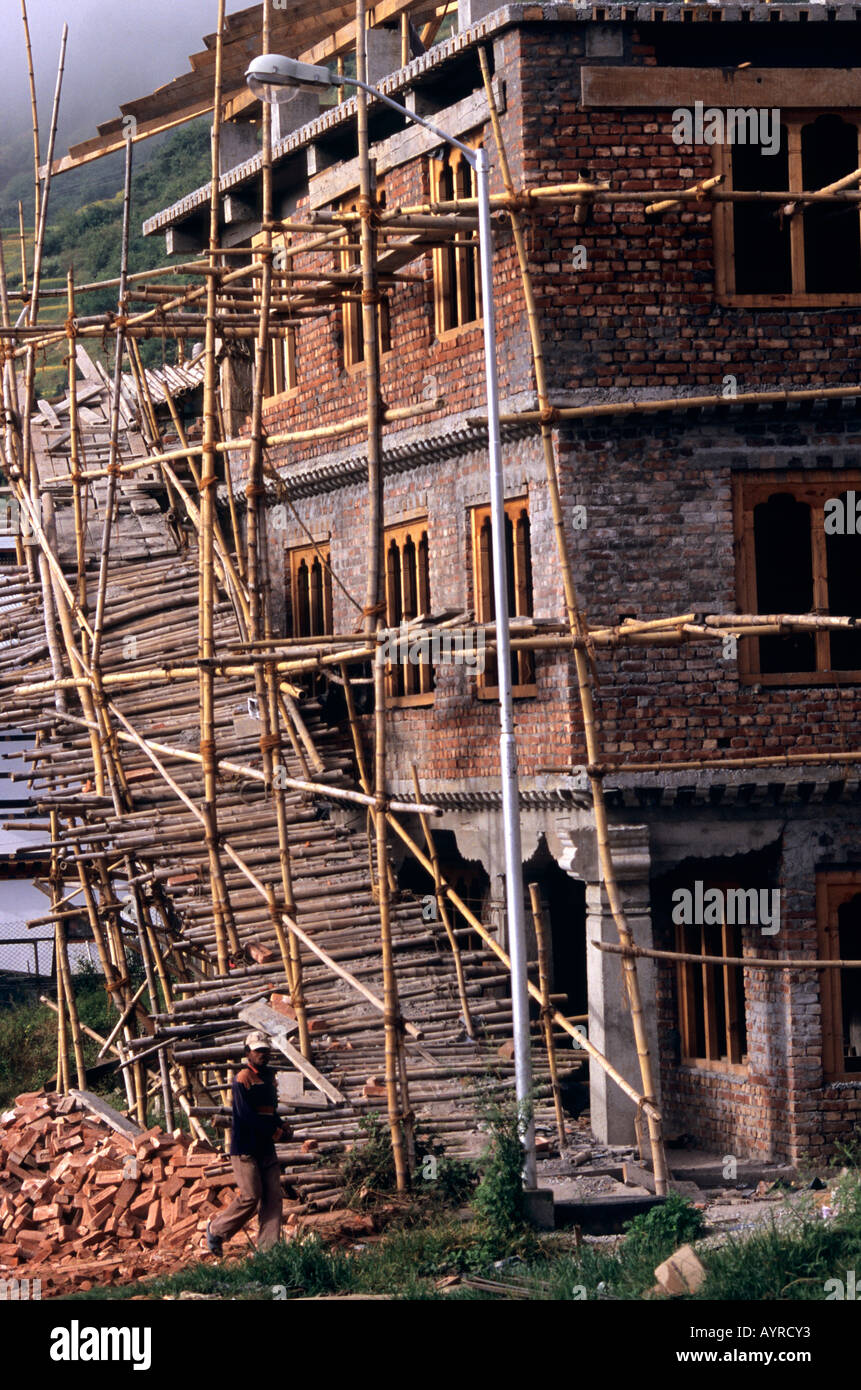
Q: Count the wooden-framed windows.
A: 10